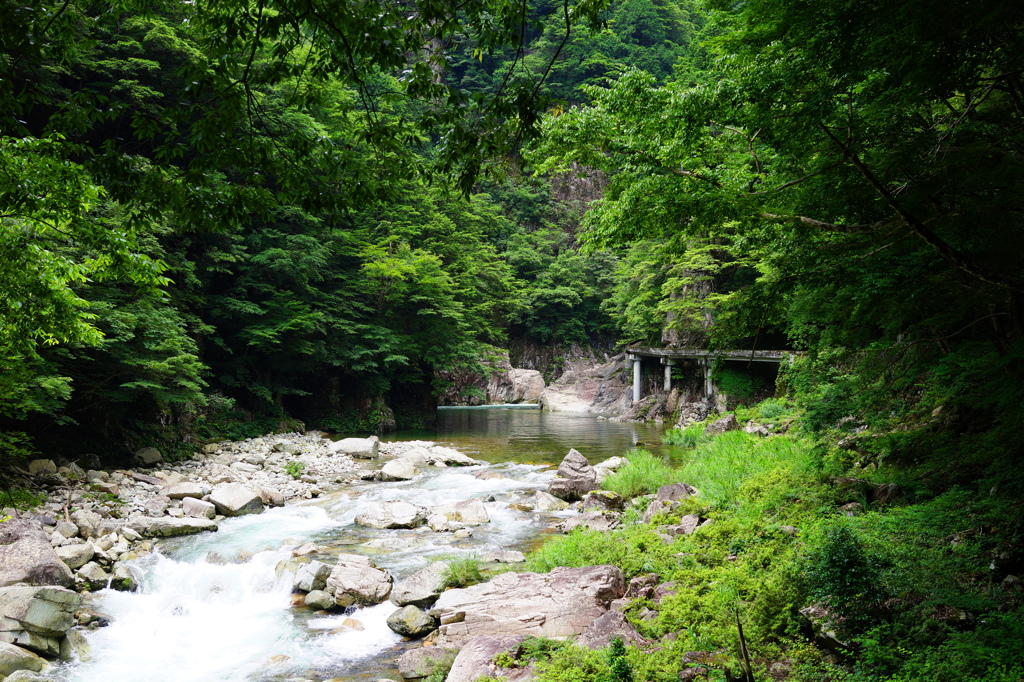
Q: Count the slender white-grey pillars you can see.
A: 3